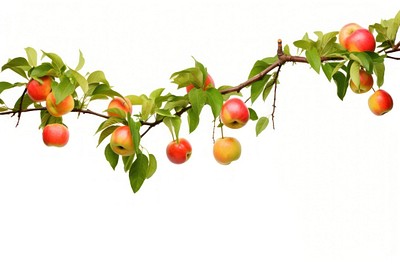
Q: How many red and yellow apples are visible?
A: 13